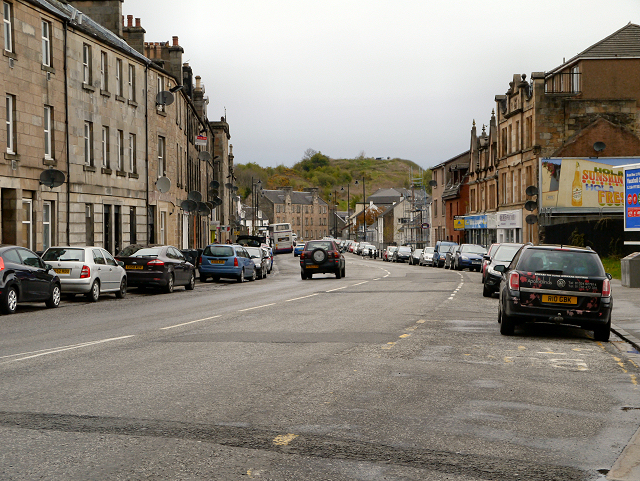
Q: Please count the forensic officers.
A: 0